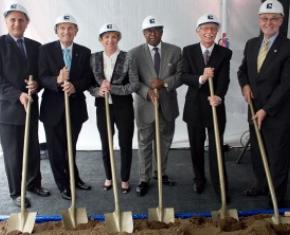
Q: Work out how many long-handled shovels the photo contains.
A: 6